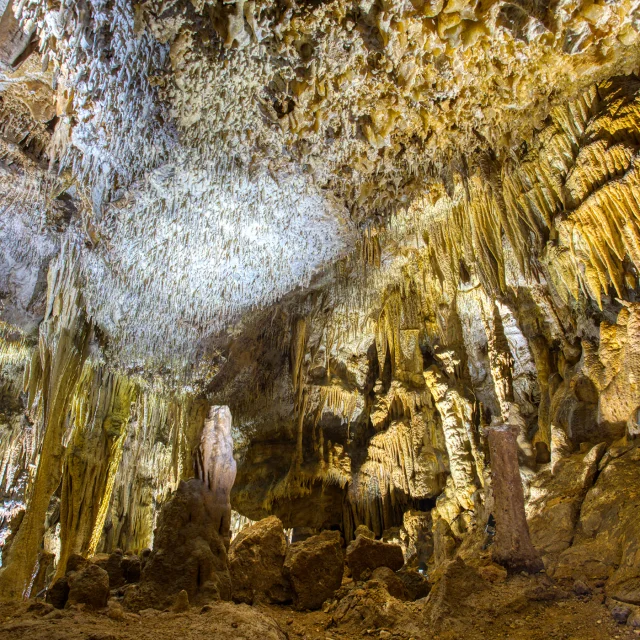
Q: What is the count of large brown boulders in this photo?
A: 3